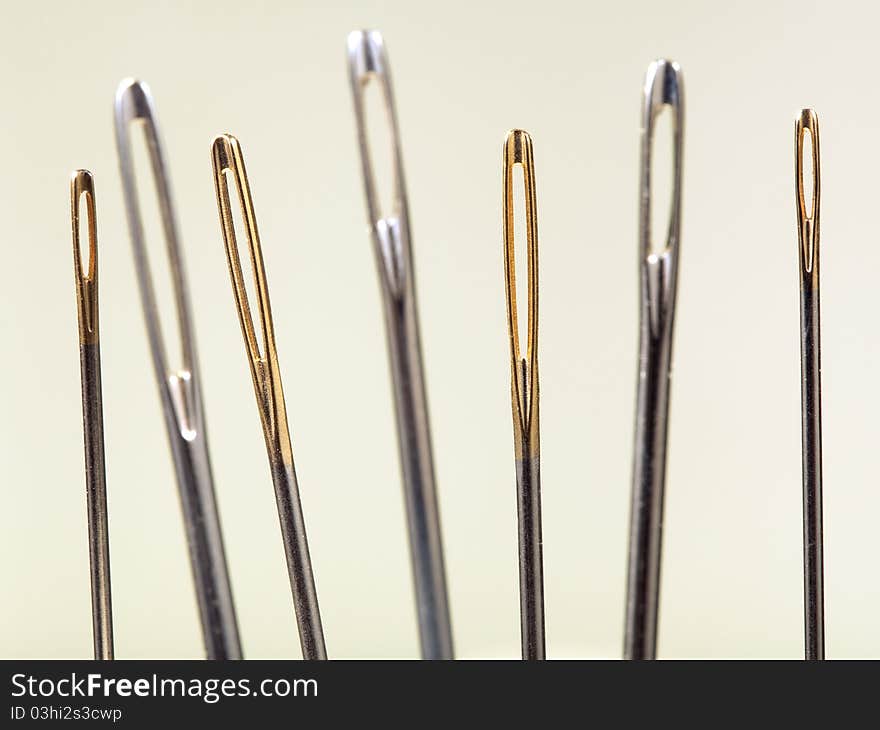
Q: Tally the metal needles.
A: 7